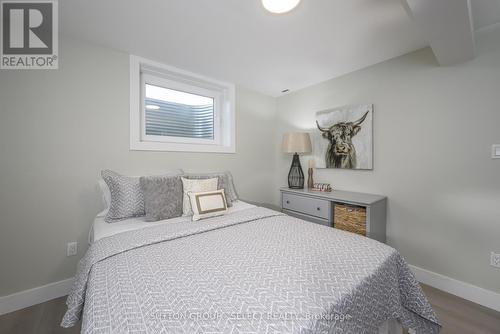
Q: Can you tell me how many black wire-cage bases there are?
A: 1